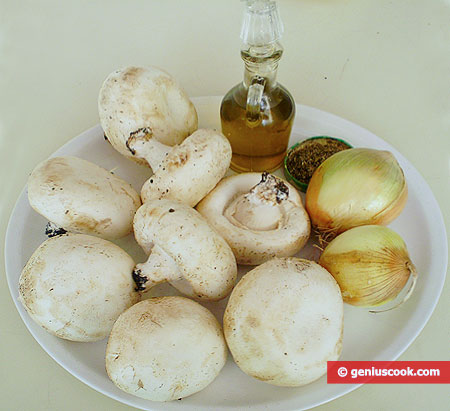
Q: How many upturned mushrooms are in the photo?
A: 1